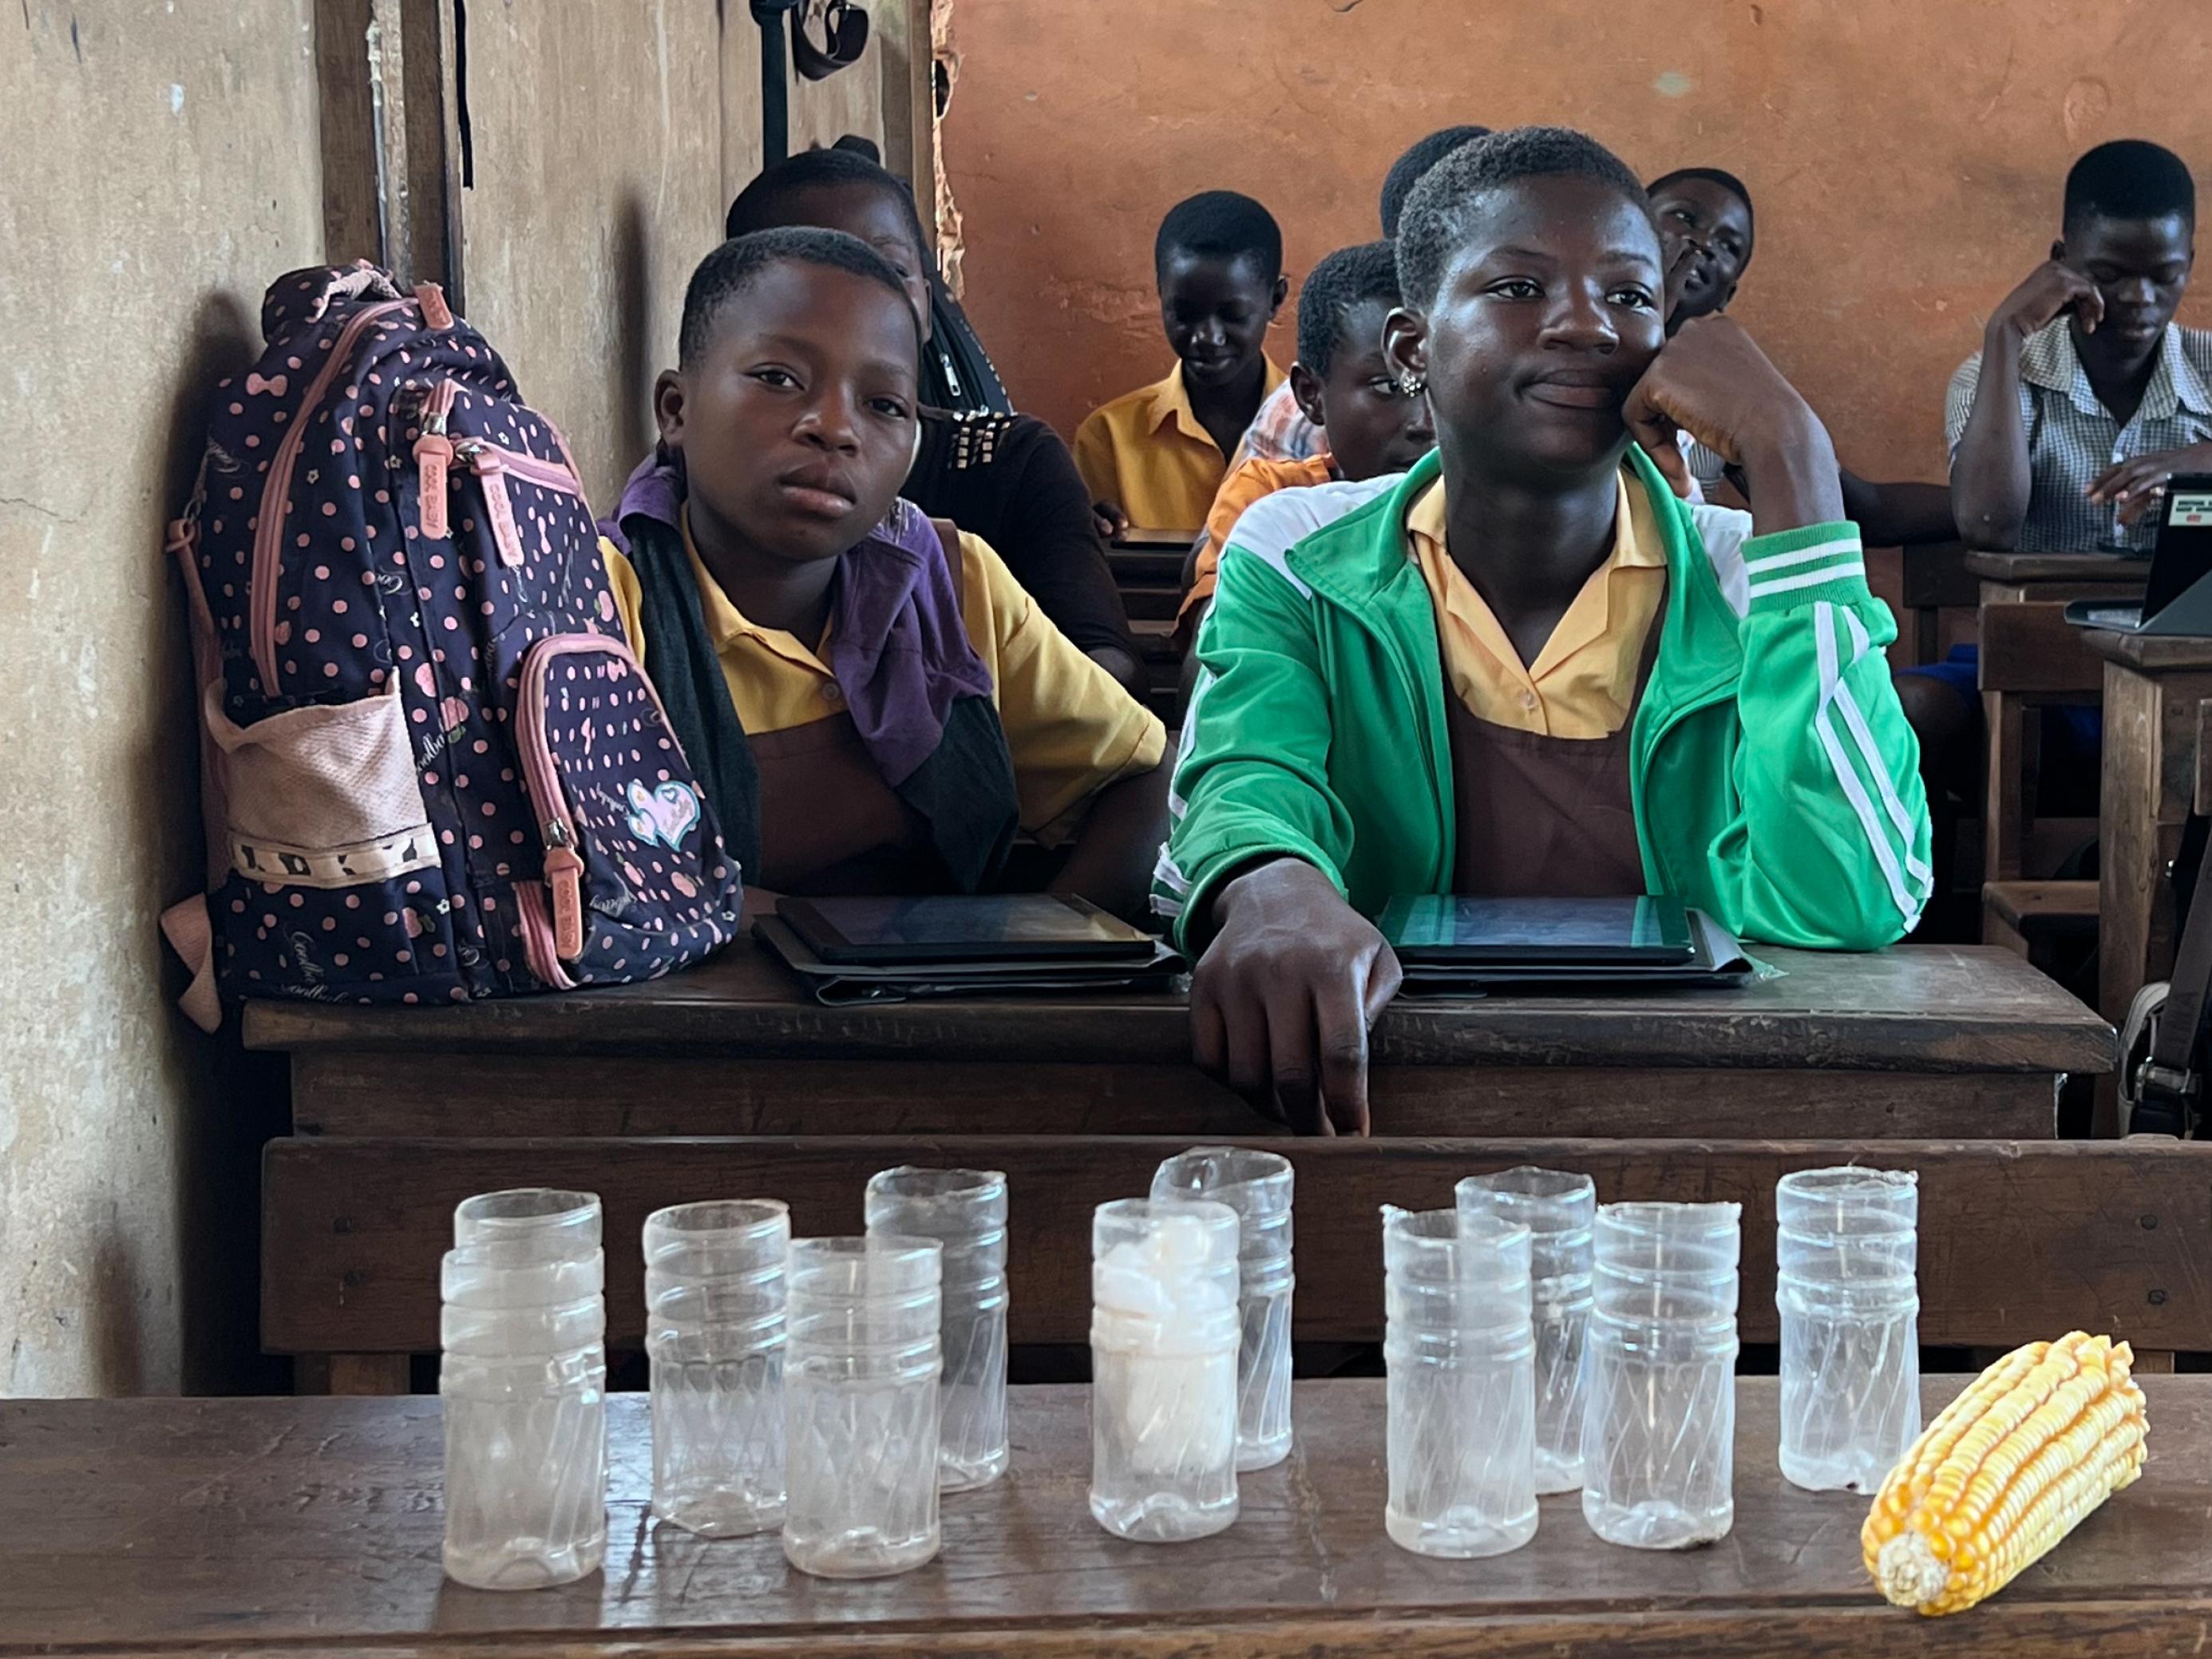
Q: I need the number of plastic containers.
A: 11